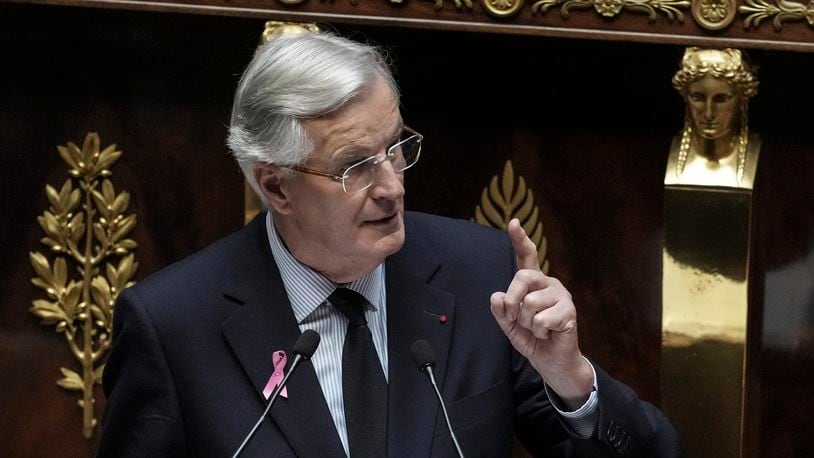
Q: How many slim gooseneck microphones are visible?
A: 2